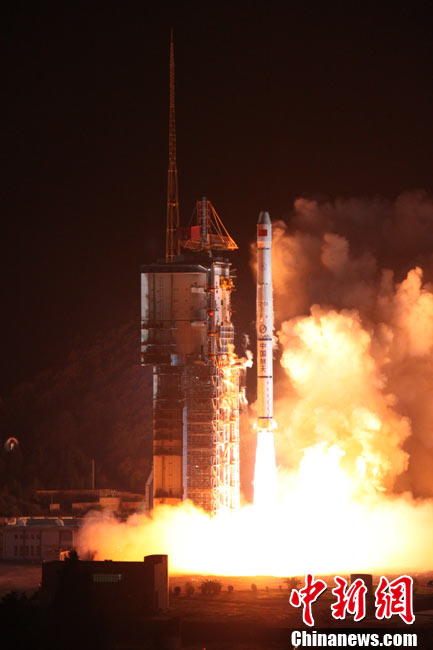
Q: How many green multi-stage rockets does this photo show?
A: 0